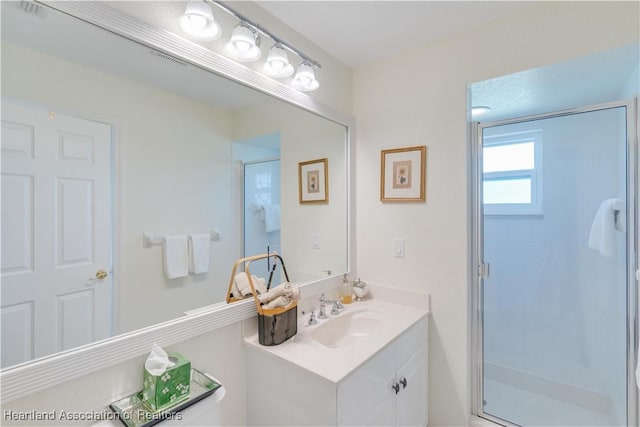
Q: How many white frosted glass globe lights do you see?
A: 4